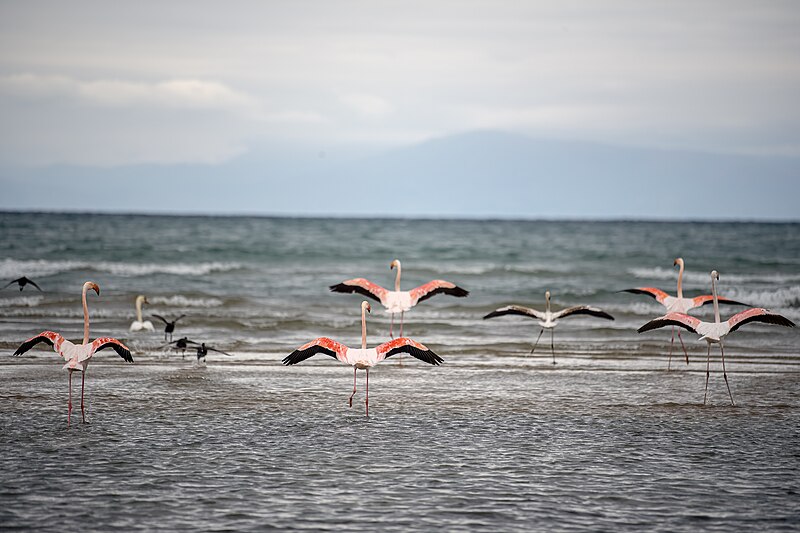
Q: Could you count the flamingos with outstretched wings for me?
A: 6